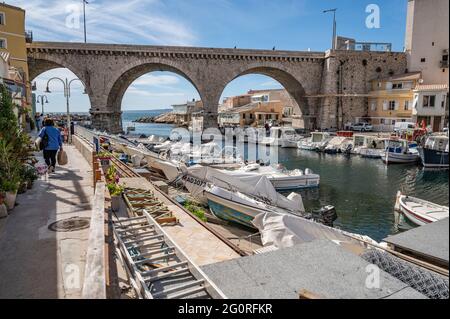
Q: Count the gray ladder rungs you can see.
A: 12